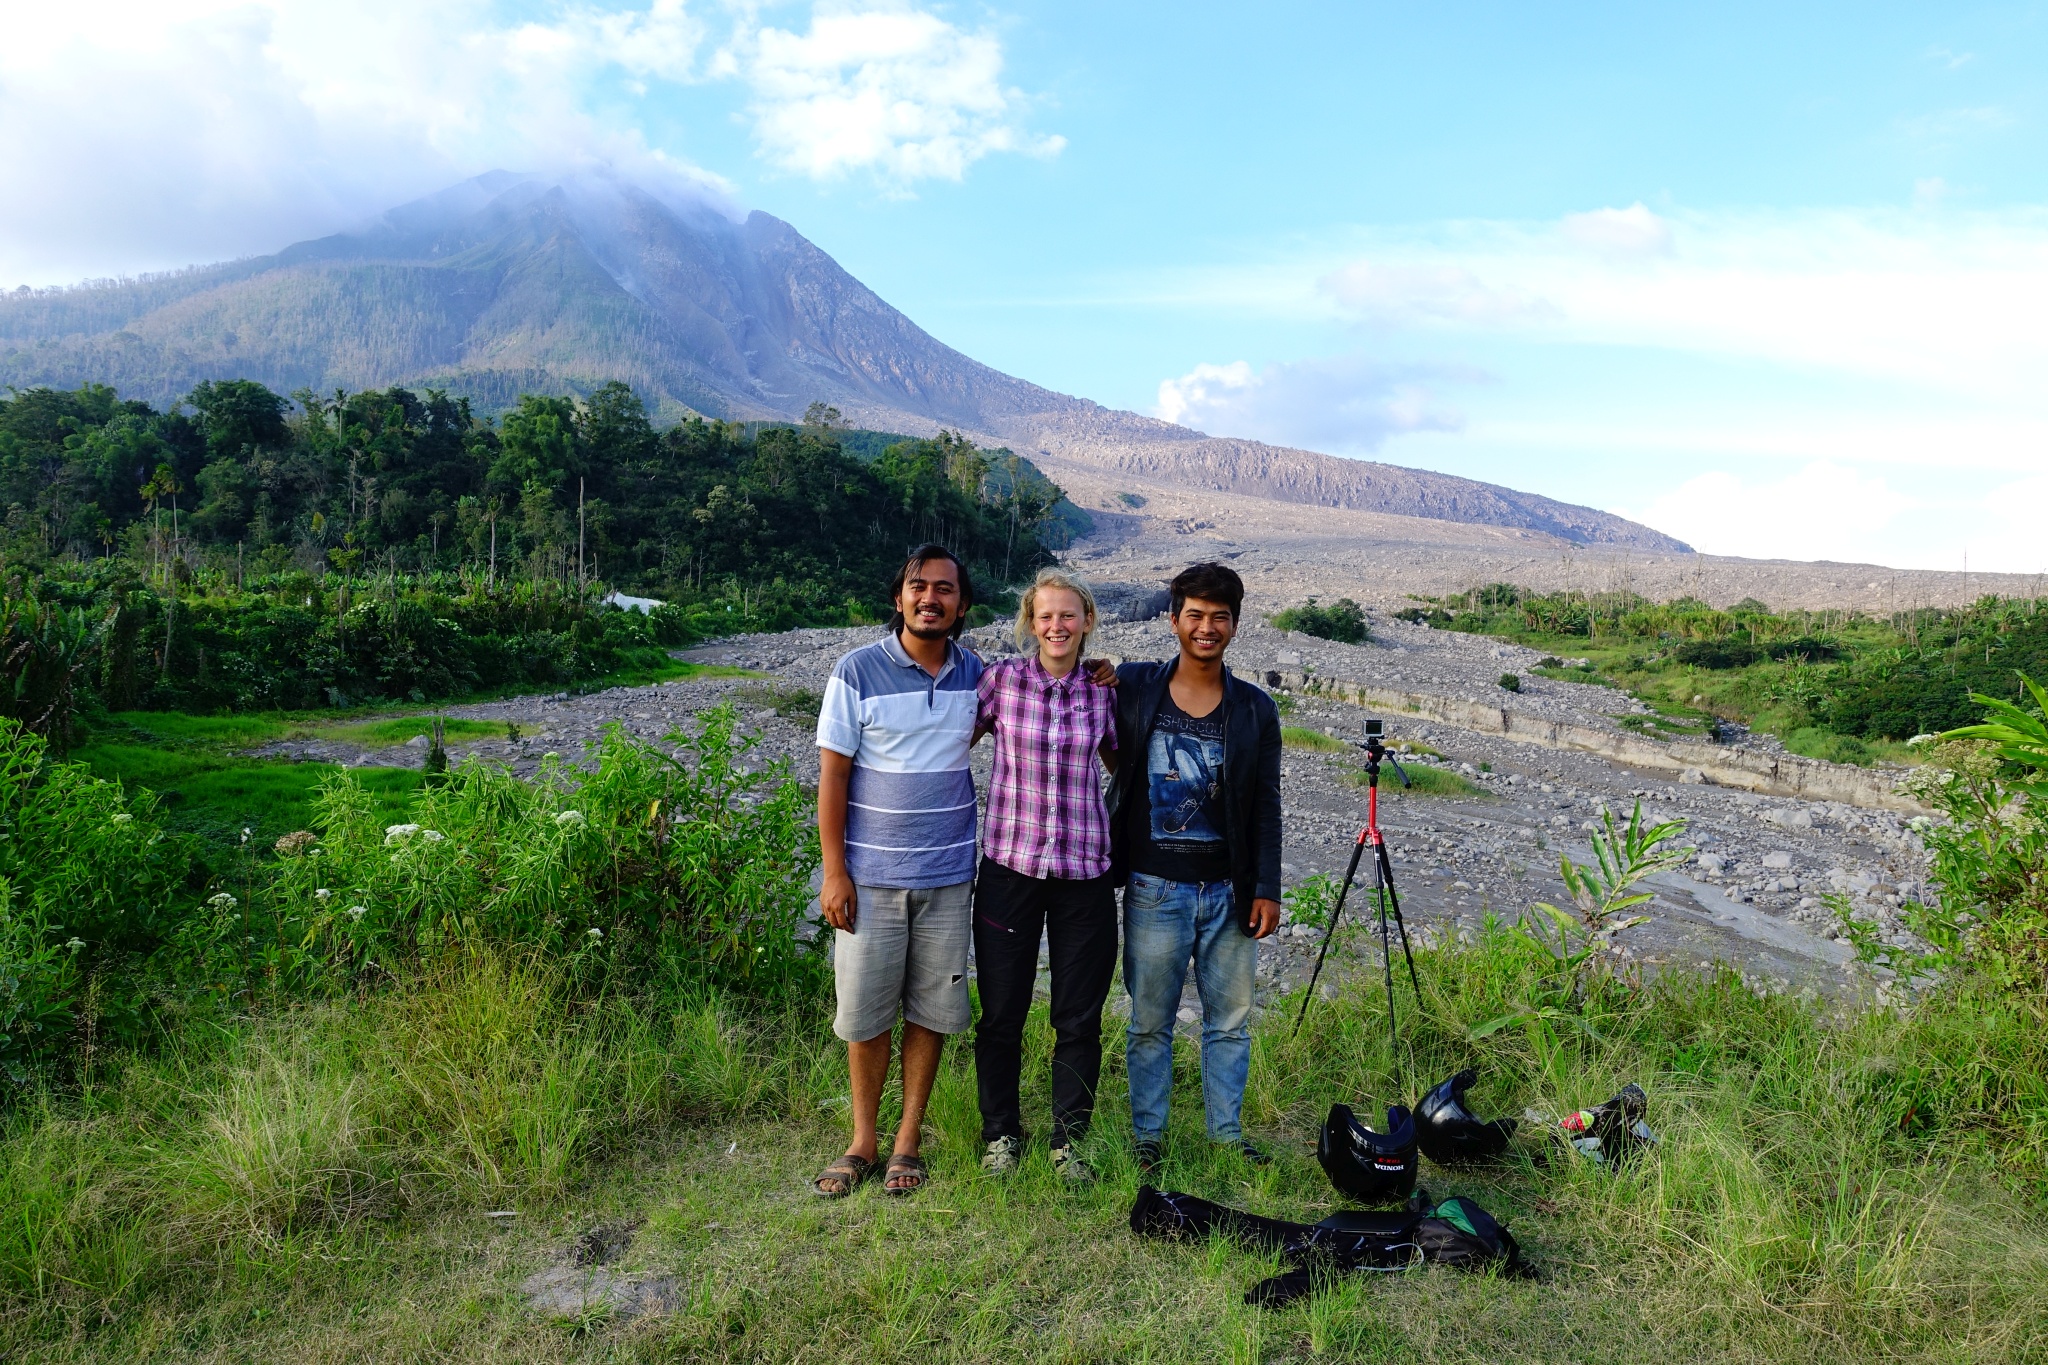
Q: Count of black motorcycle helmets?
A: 2